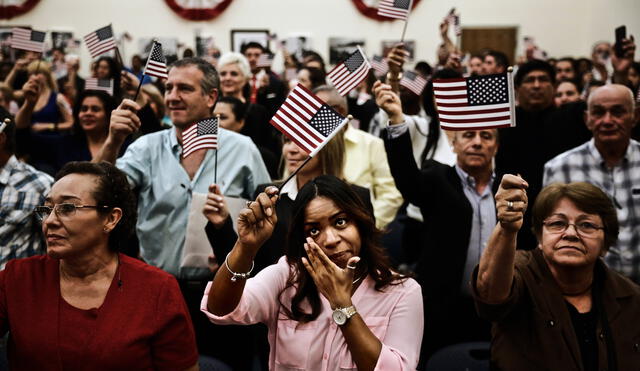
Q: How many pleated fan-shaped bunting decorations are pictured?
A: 3